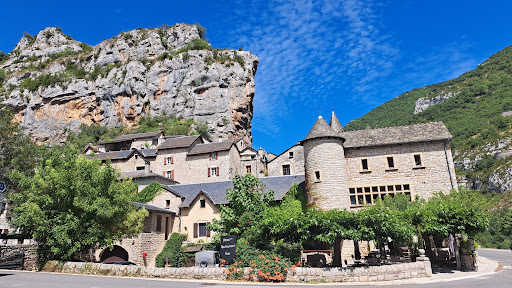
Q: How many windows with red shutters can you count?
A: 4